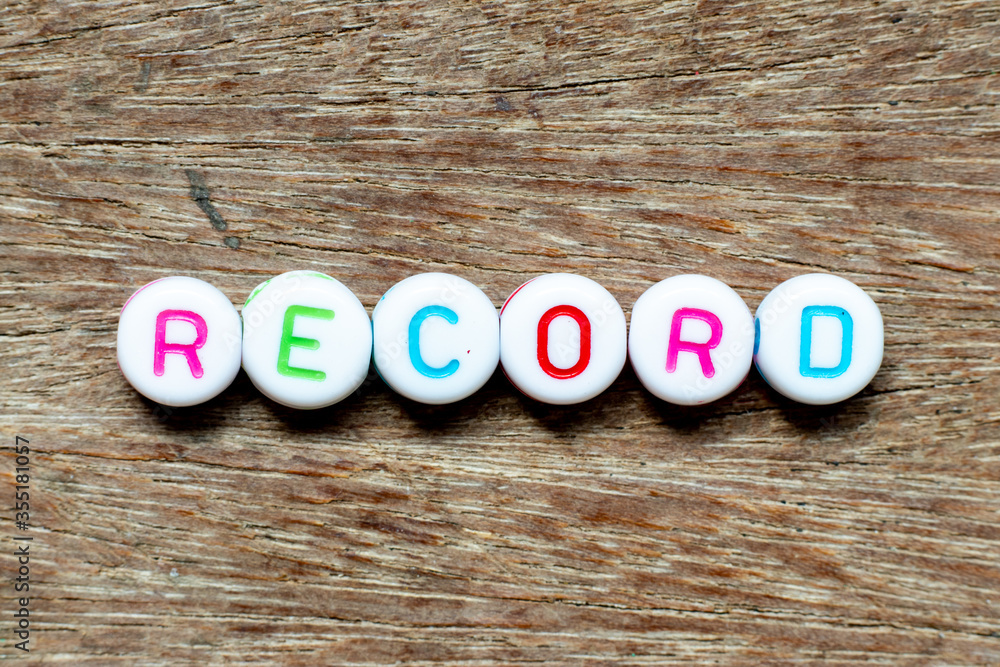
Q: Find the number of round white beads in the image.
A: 6